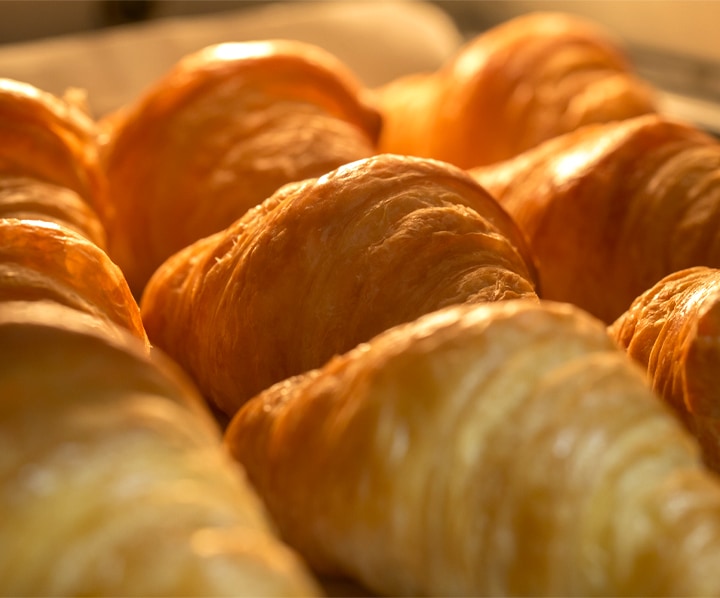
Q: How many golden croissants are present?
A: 9